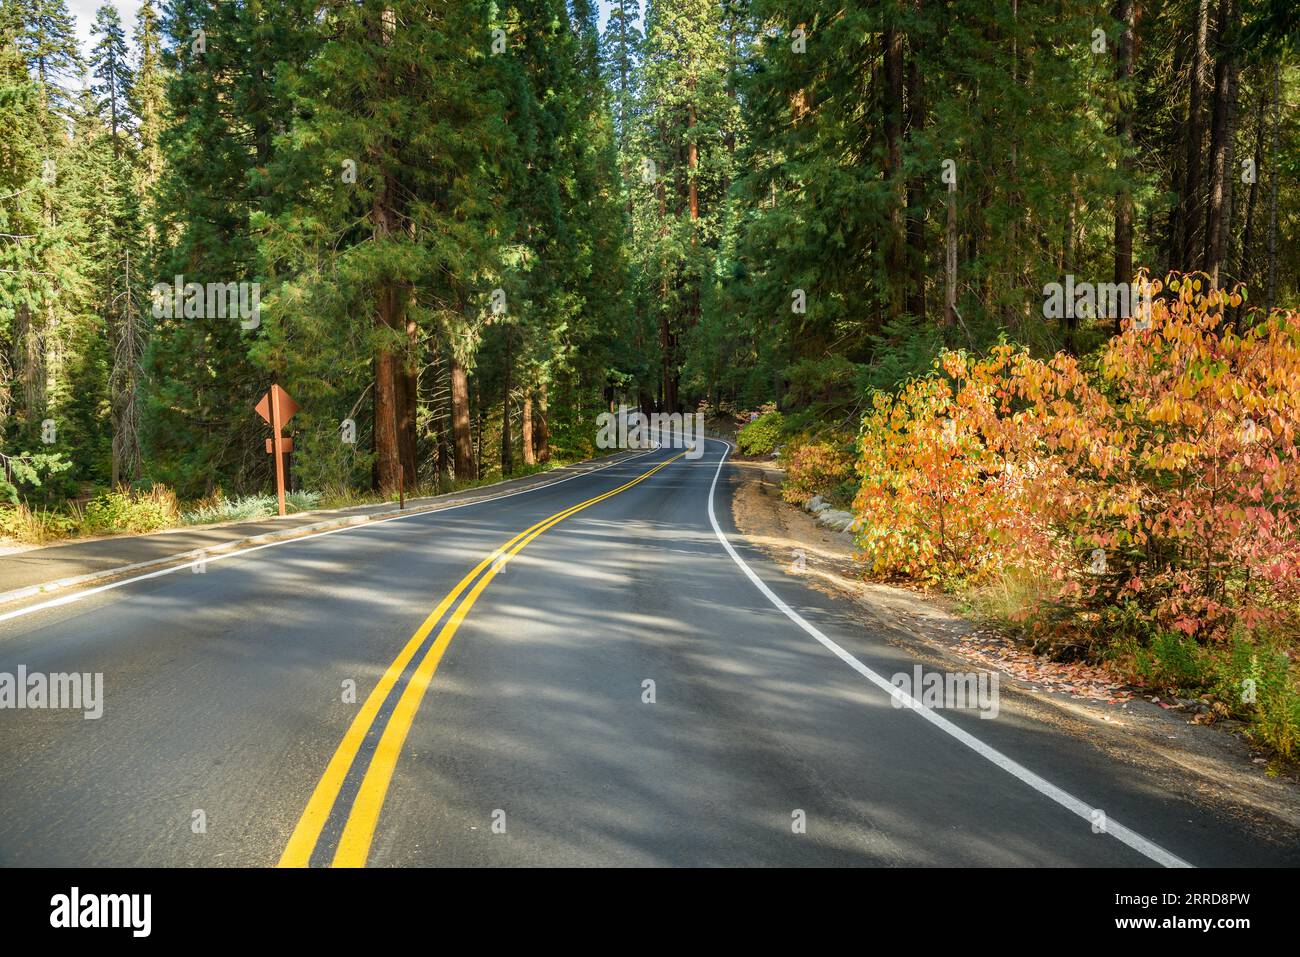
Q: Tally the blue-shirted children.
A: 0